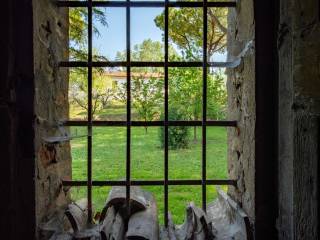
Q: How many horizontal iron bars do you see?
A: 4